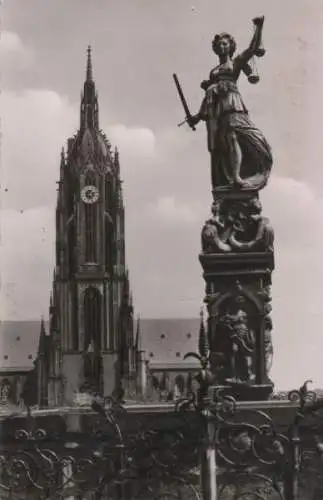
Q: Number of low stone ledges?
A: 1